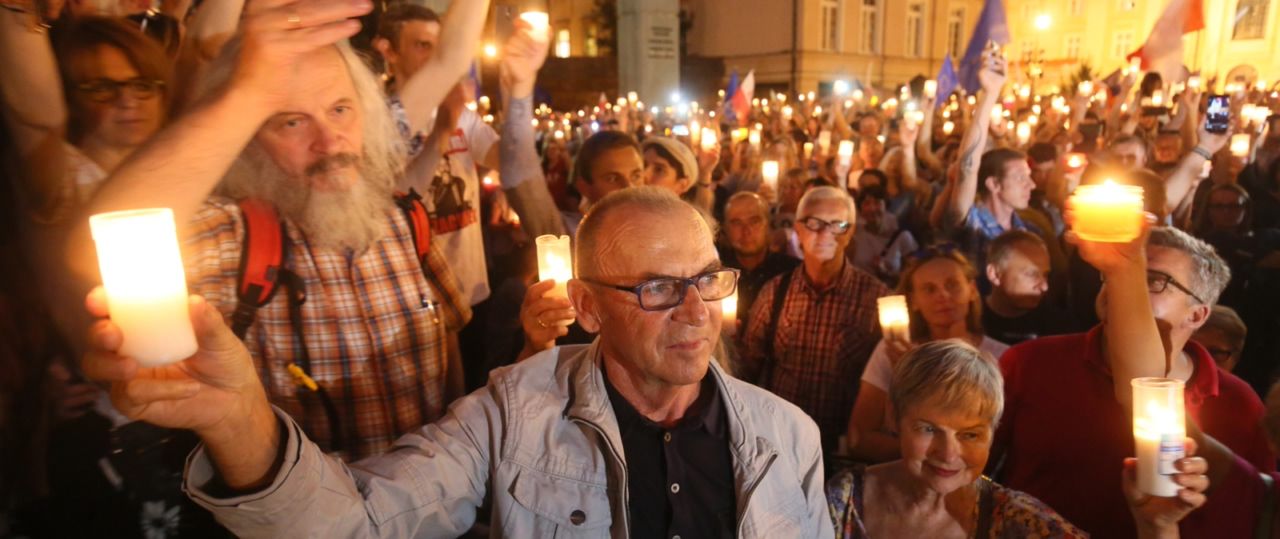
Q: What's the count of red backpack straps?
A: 2